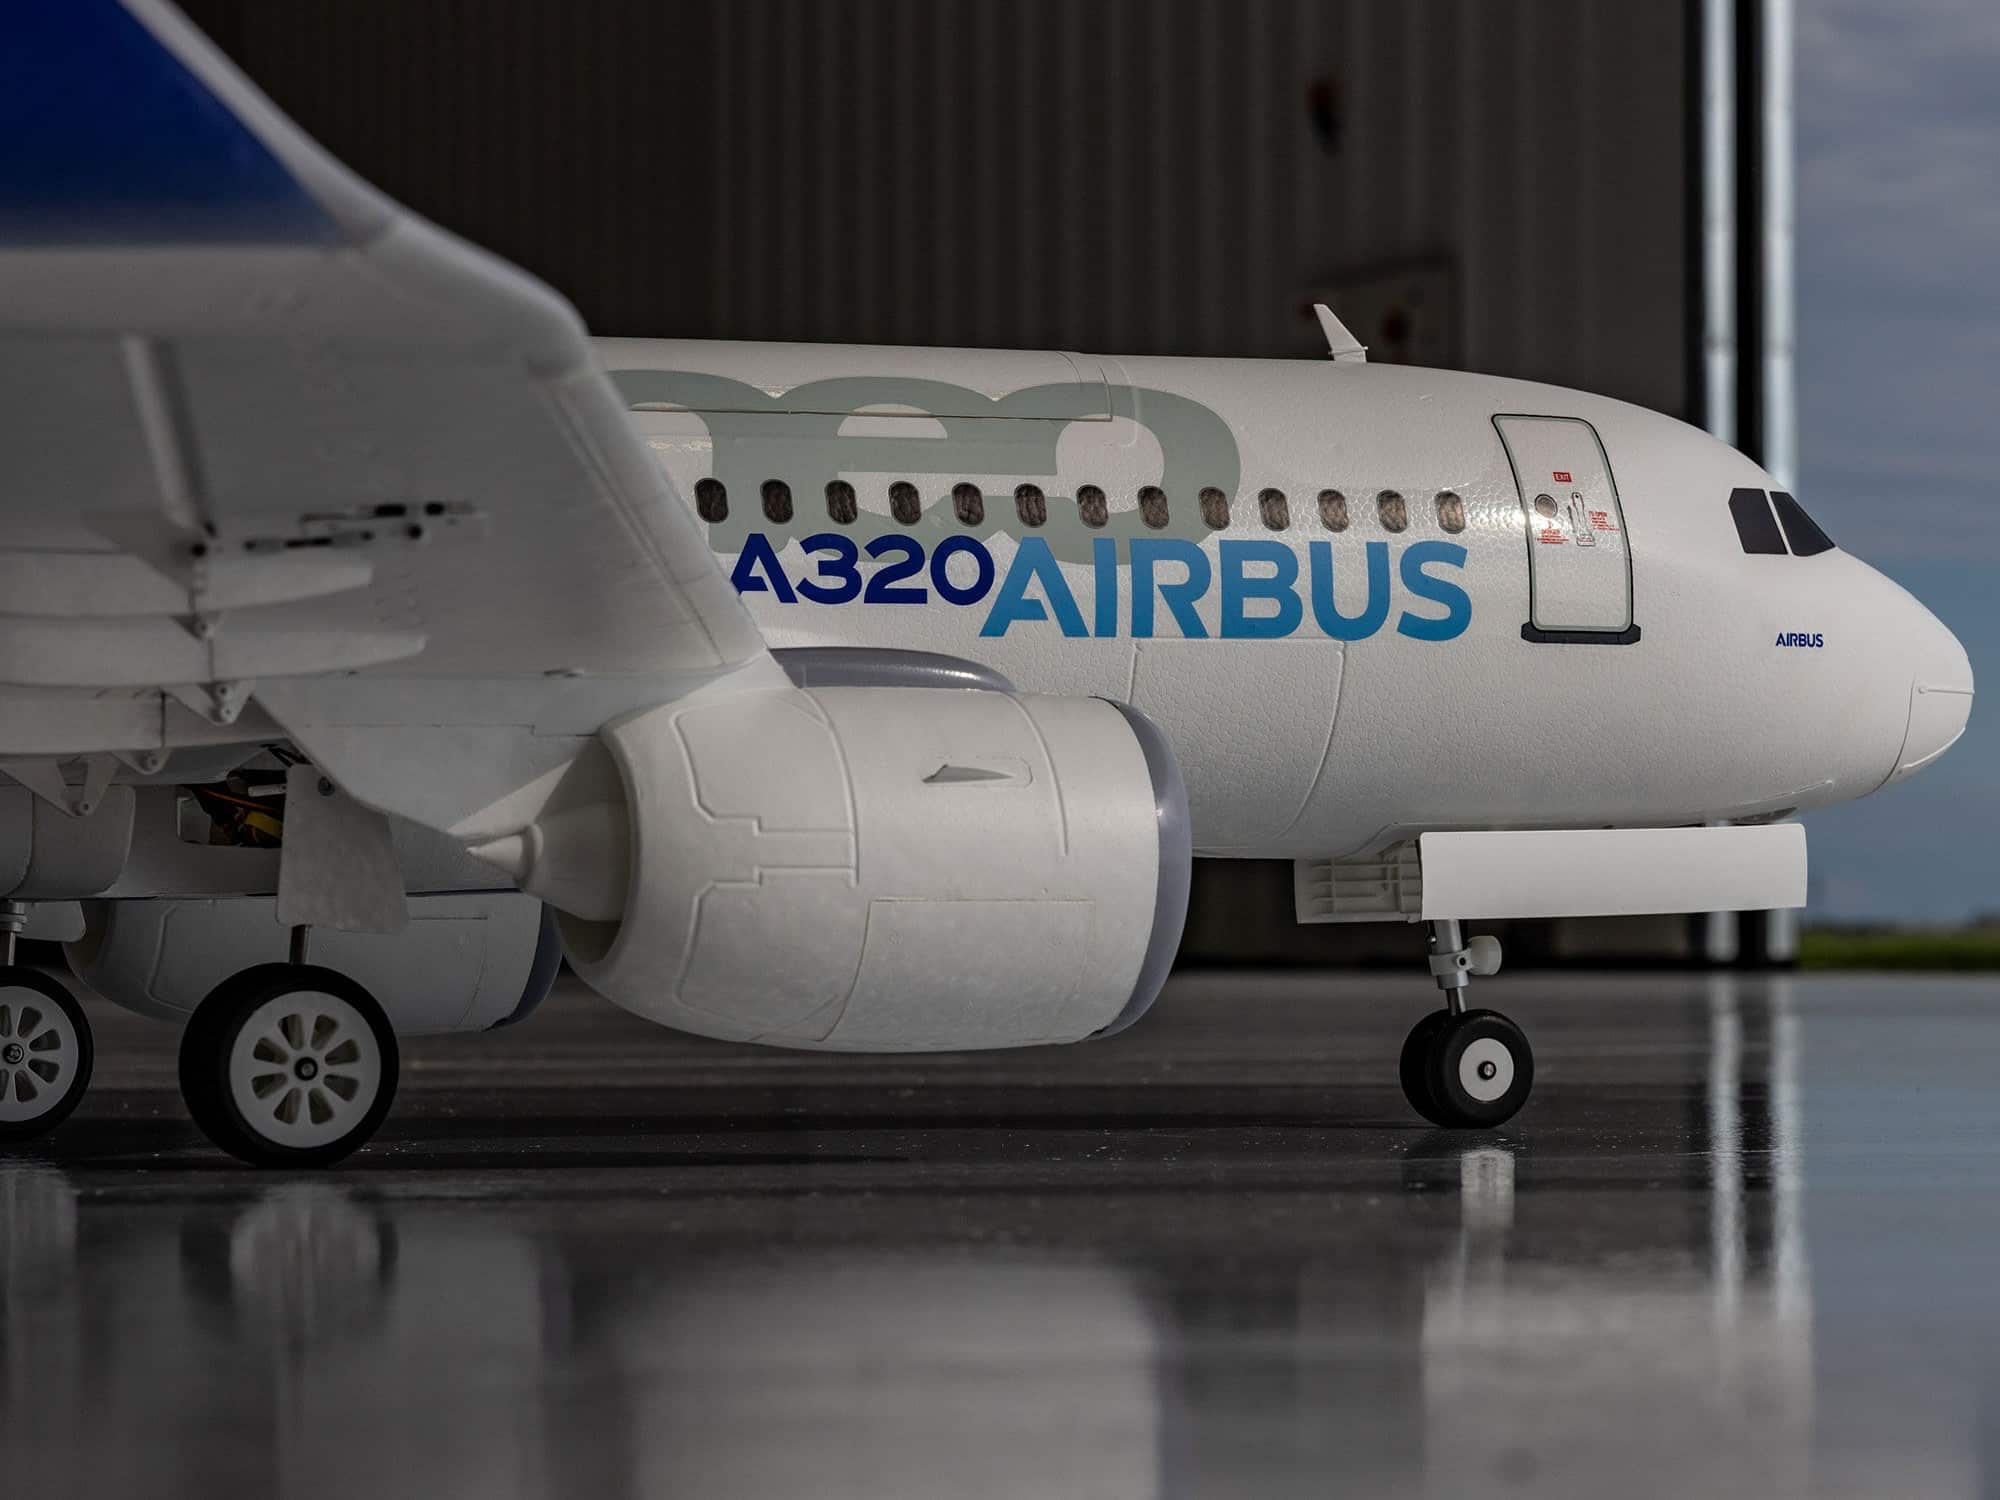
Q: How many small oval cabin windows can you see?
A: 13